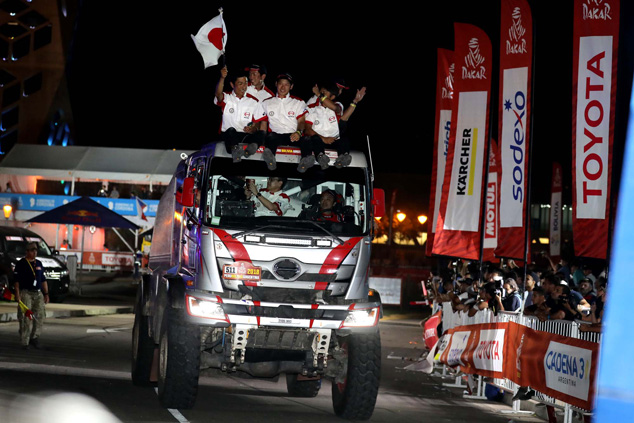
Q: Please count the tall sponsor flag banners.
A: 6